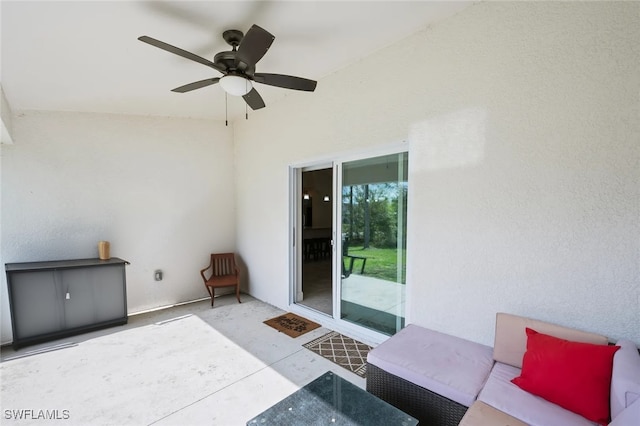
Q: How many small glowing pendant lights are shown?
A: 2